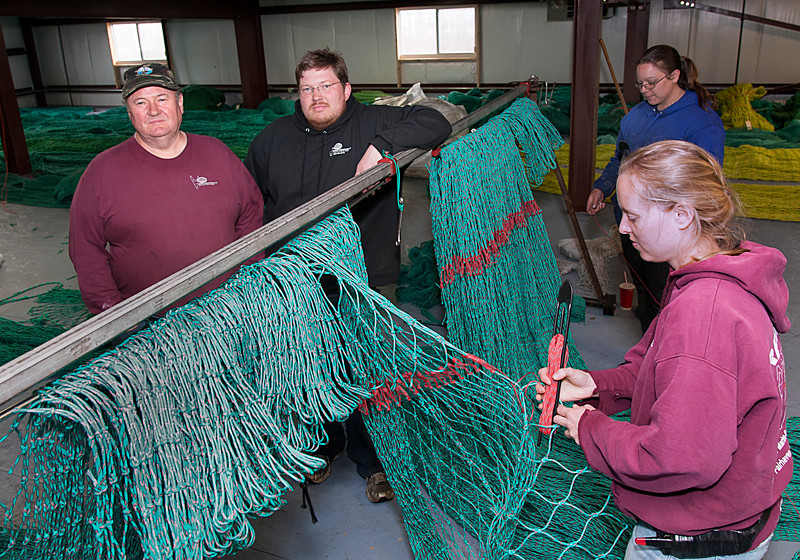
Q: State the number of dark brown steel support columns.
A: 5